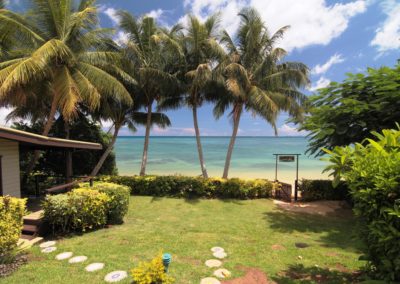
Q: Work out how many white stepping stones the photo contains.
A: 11